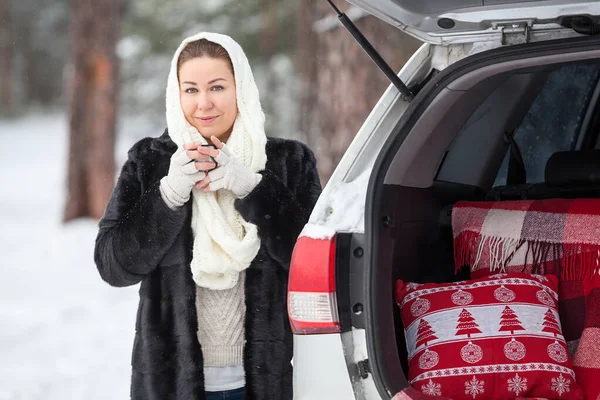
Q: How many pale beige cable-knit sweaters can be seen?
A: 1